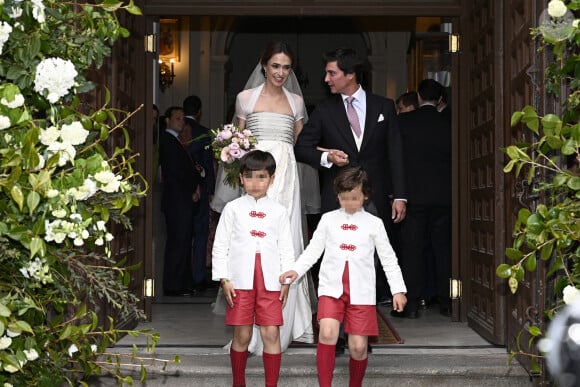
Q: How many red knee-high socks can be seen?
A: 4